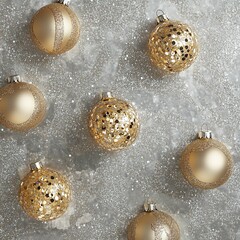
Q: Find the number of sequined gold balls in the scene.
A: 3